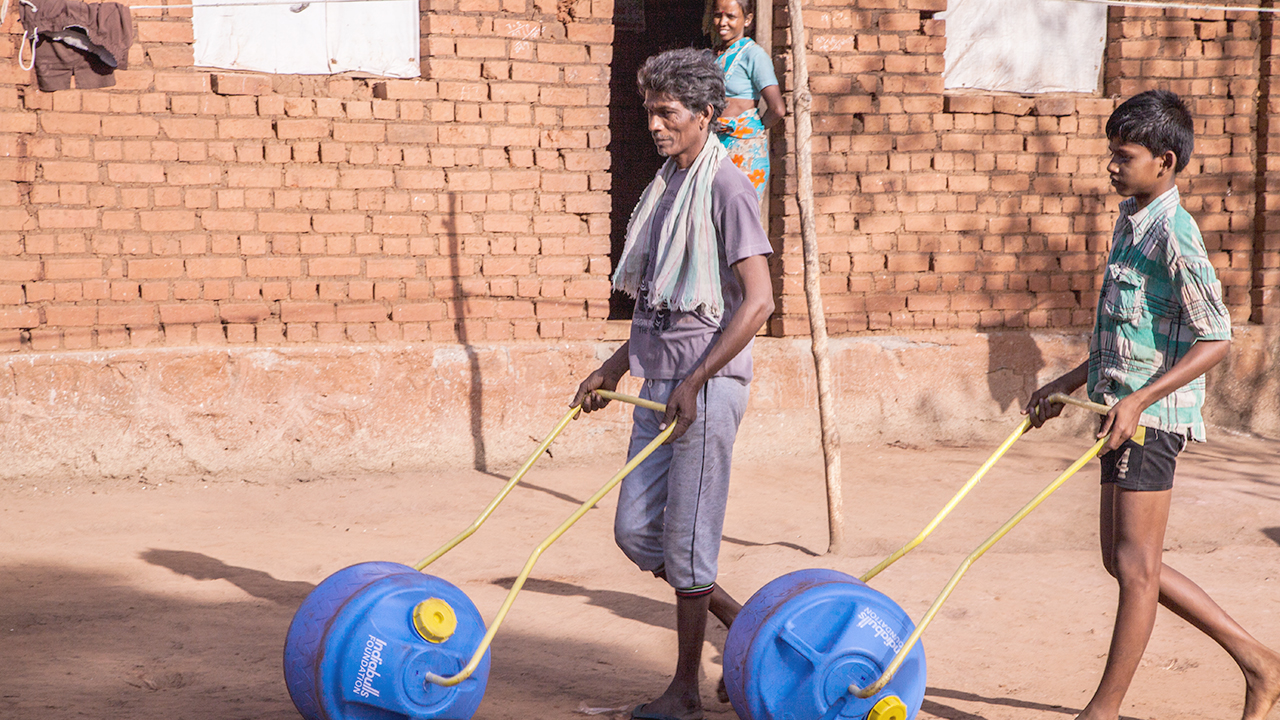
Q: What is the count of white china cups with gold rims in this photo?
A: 0